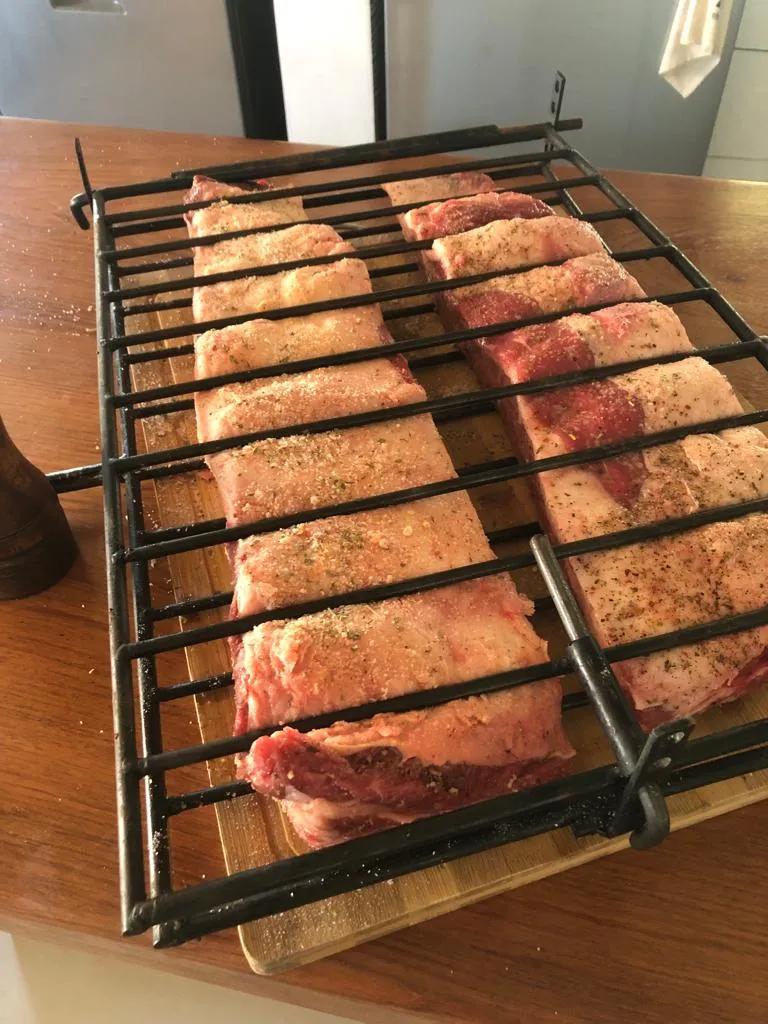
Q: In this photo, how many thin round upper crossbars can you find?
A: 9